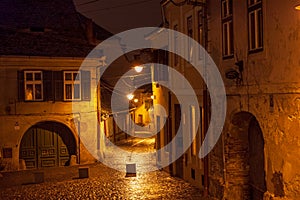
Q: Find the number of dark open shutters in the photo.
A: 4